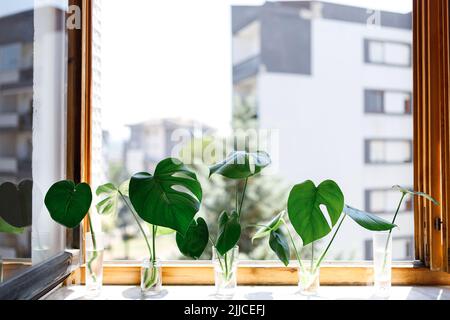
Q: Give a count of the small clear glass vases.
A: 5